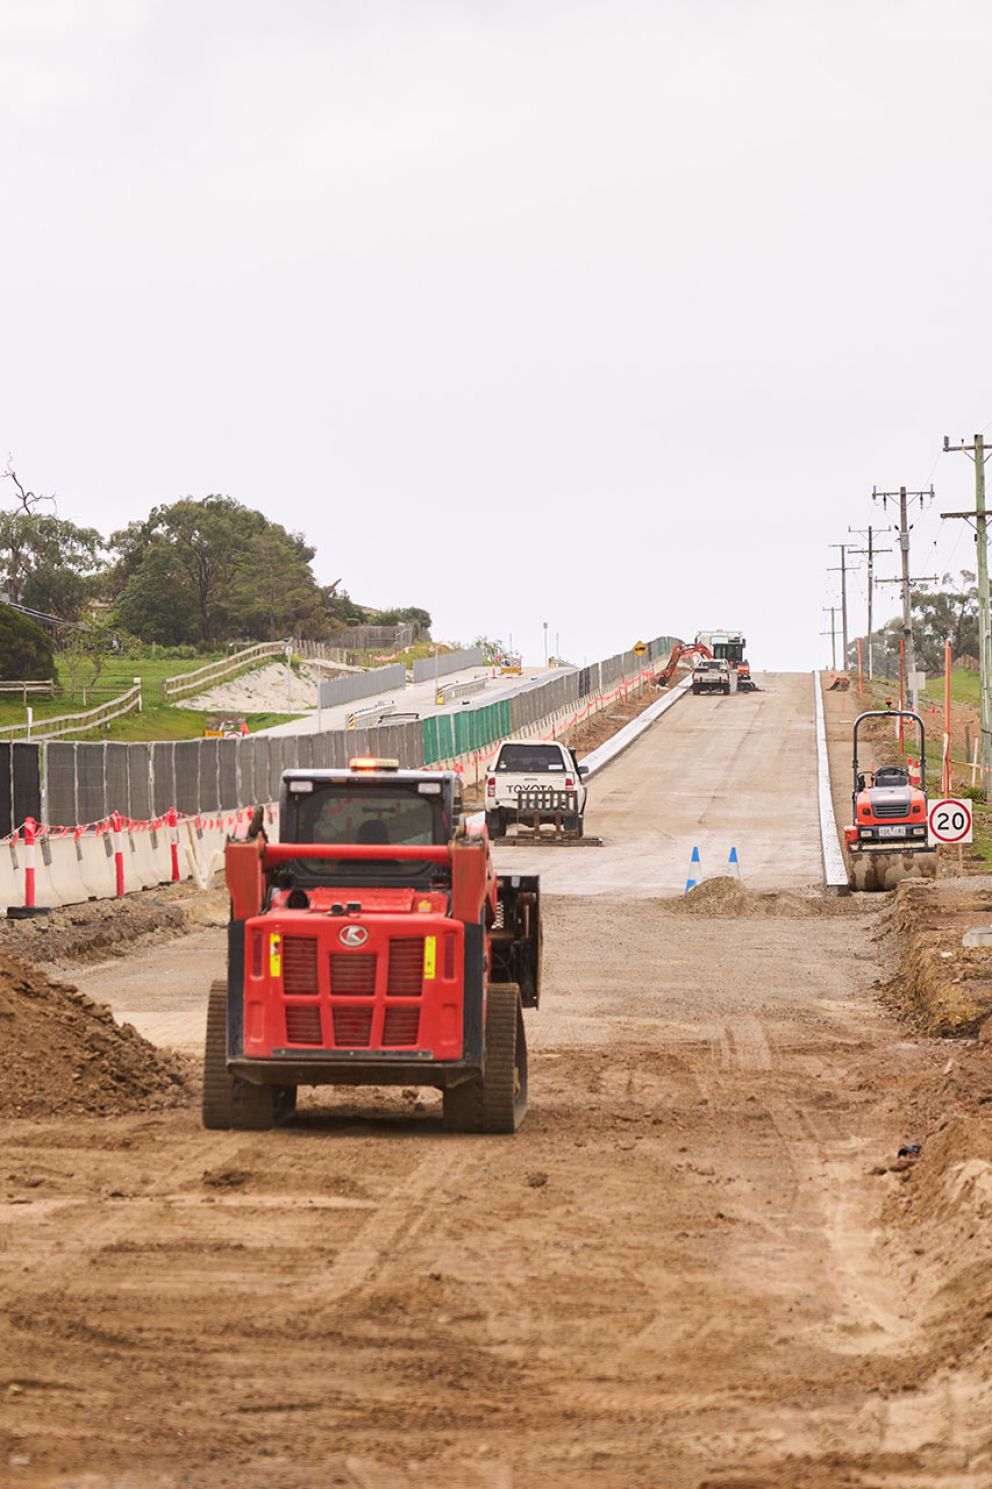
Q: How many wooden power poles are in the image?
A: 5